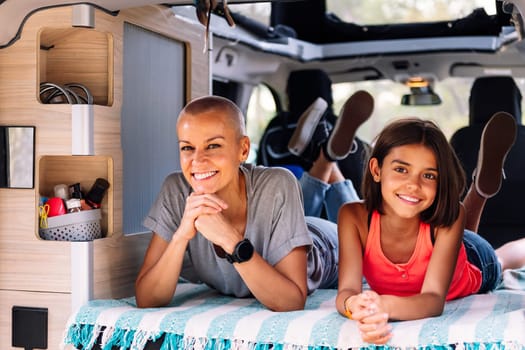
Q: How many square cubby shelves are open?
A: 2